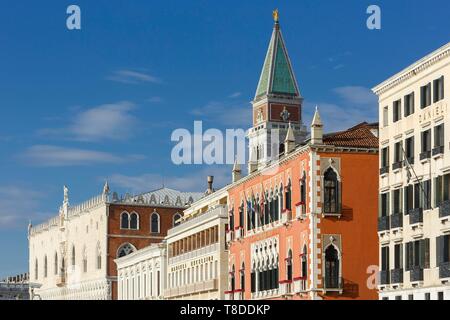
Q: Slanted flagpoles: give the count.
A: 4